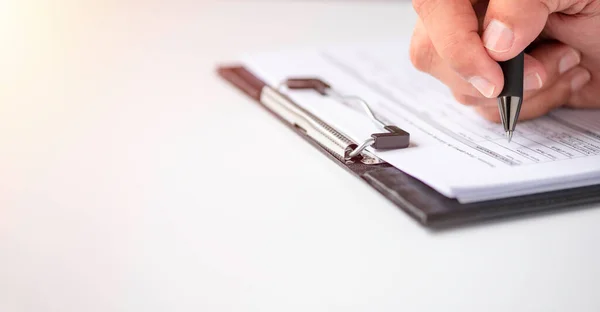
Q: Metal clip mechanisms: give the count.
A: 1